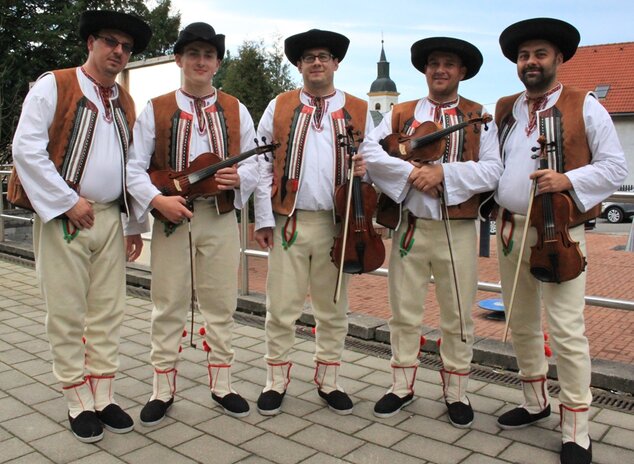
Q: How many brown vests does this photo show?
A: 5